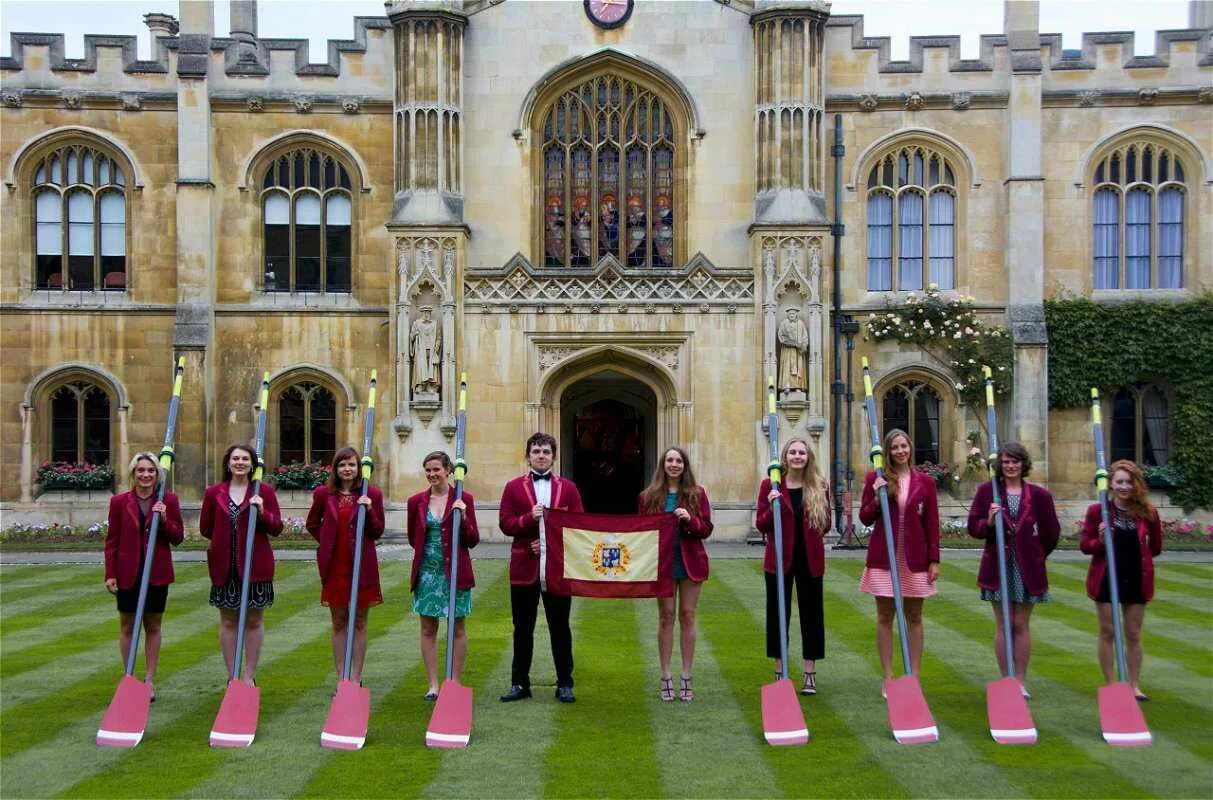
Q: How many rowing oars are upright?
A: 8